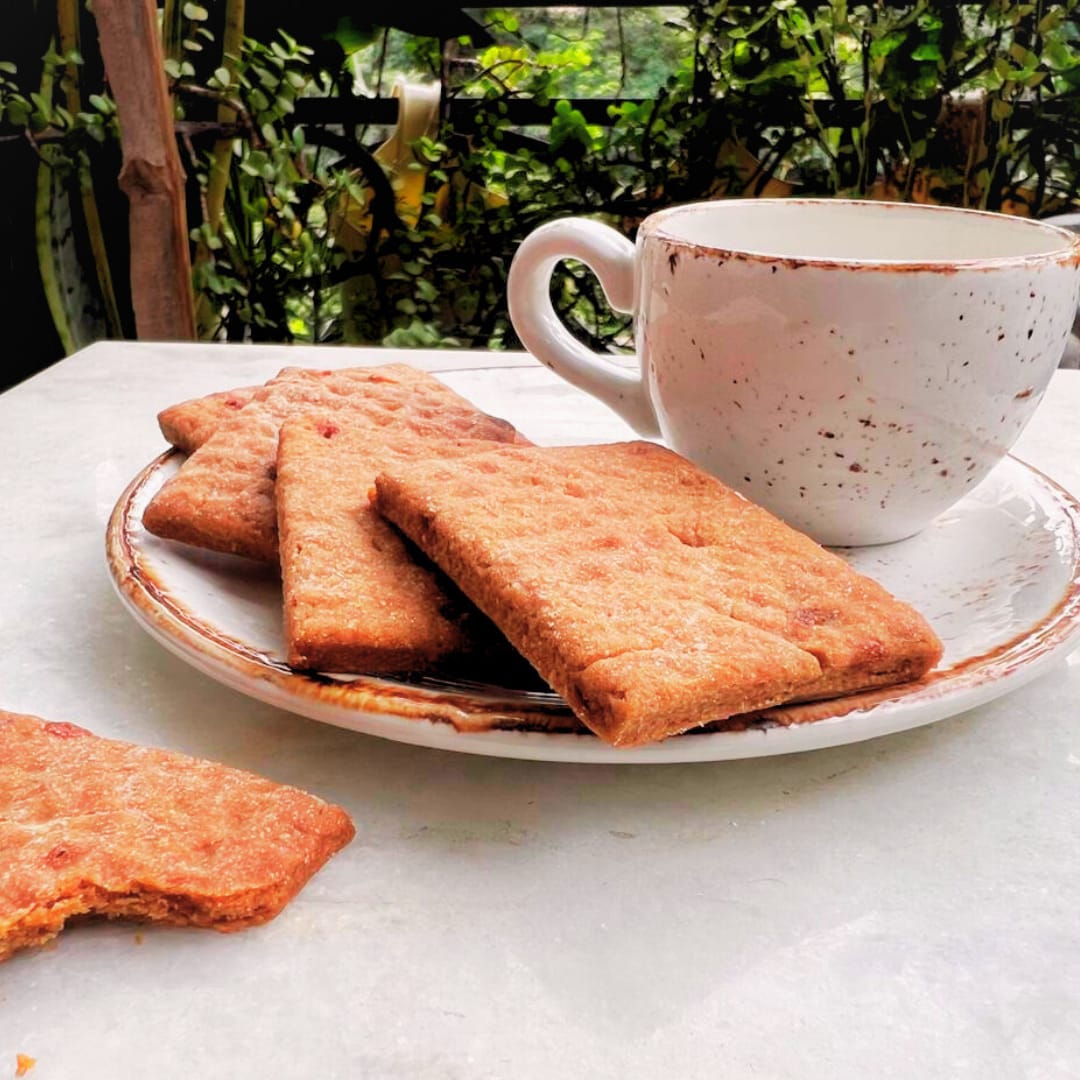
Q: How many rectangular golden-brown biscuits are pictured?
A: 5